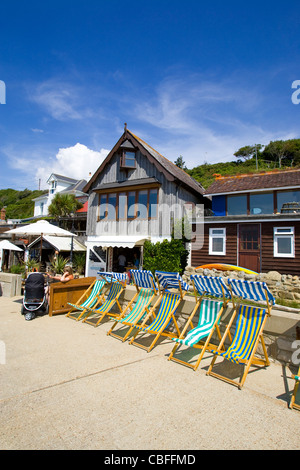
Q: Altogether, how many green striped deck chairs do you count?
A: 3